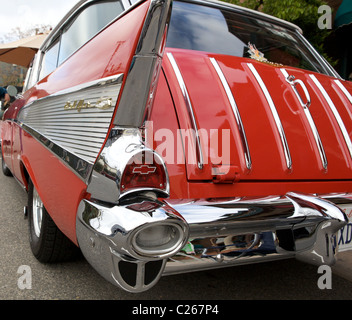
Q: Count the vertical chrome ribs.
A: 6